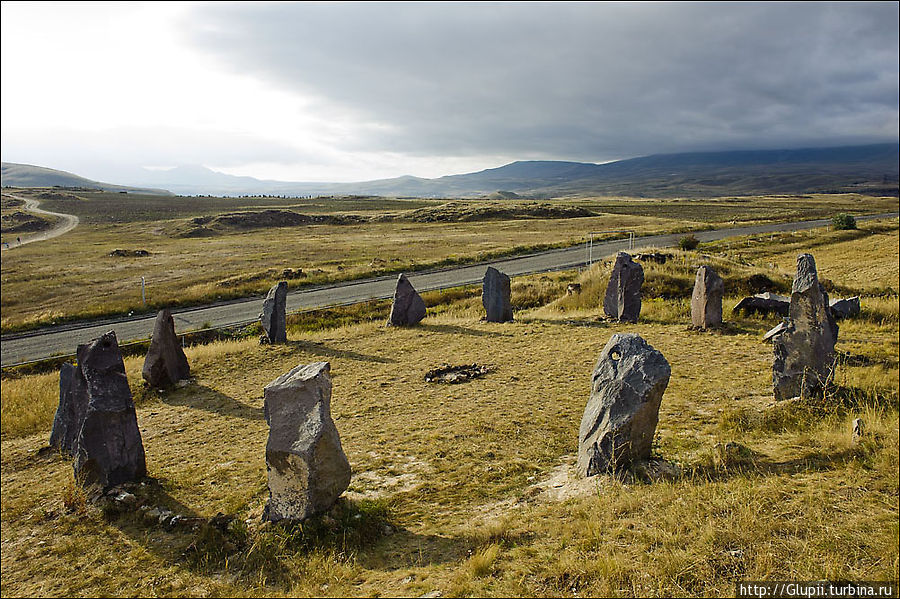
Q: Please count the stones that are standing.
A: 11